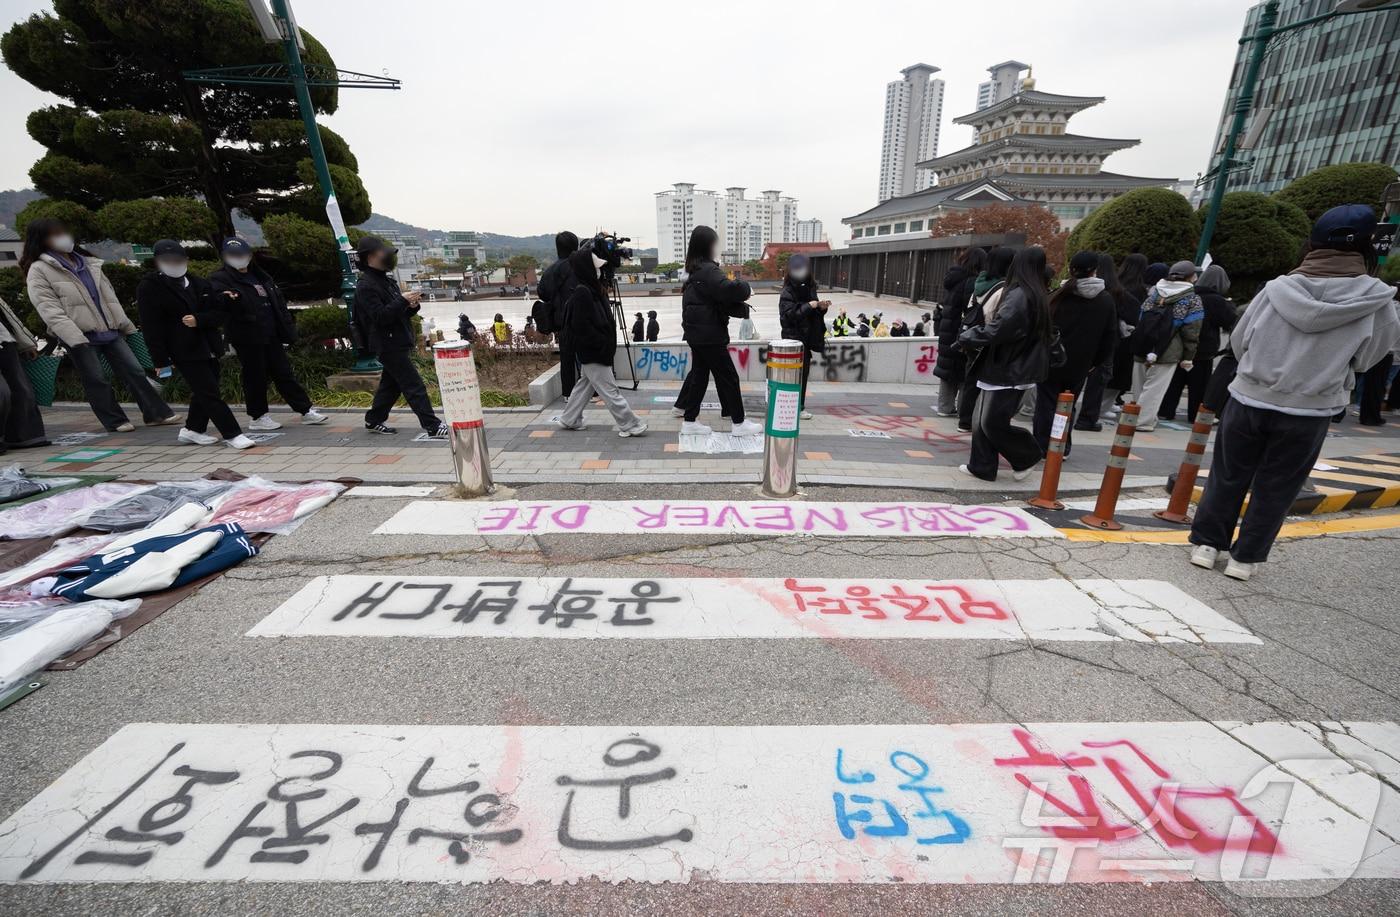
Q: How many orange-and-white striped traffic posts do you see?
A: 3